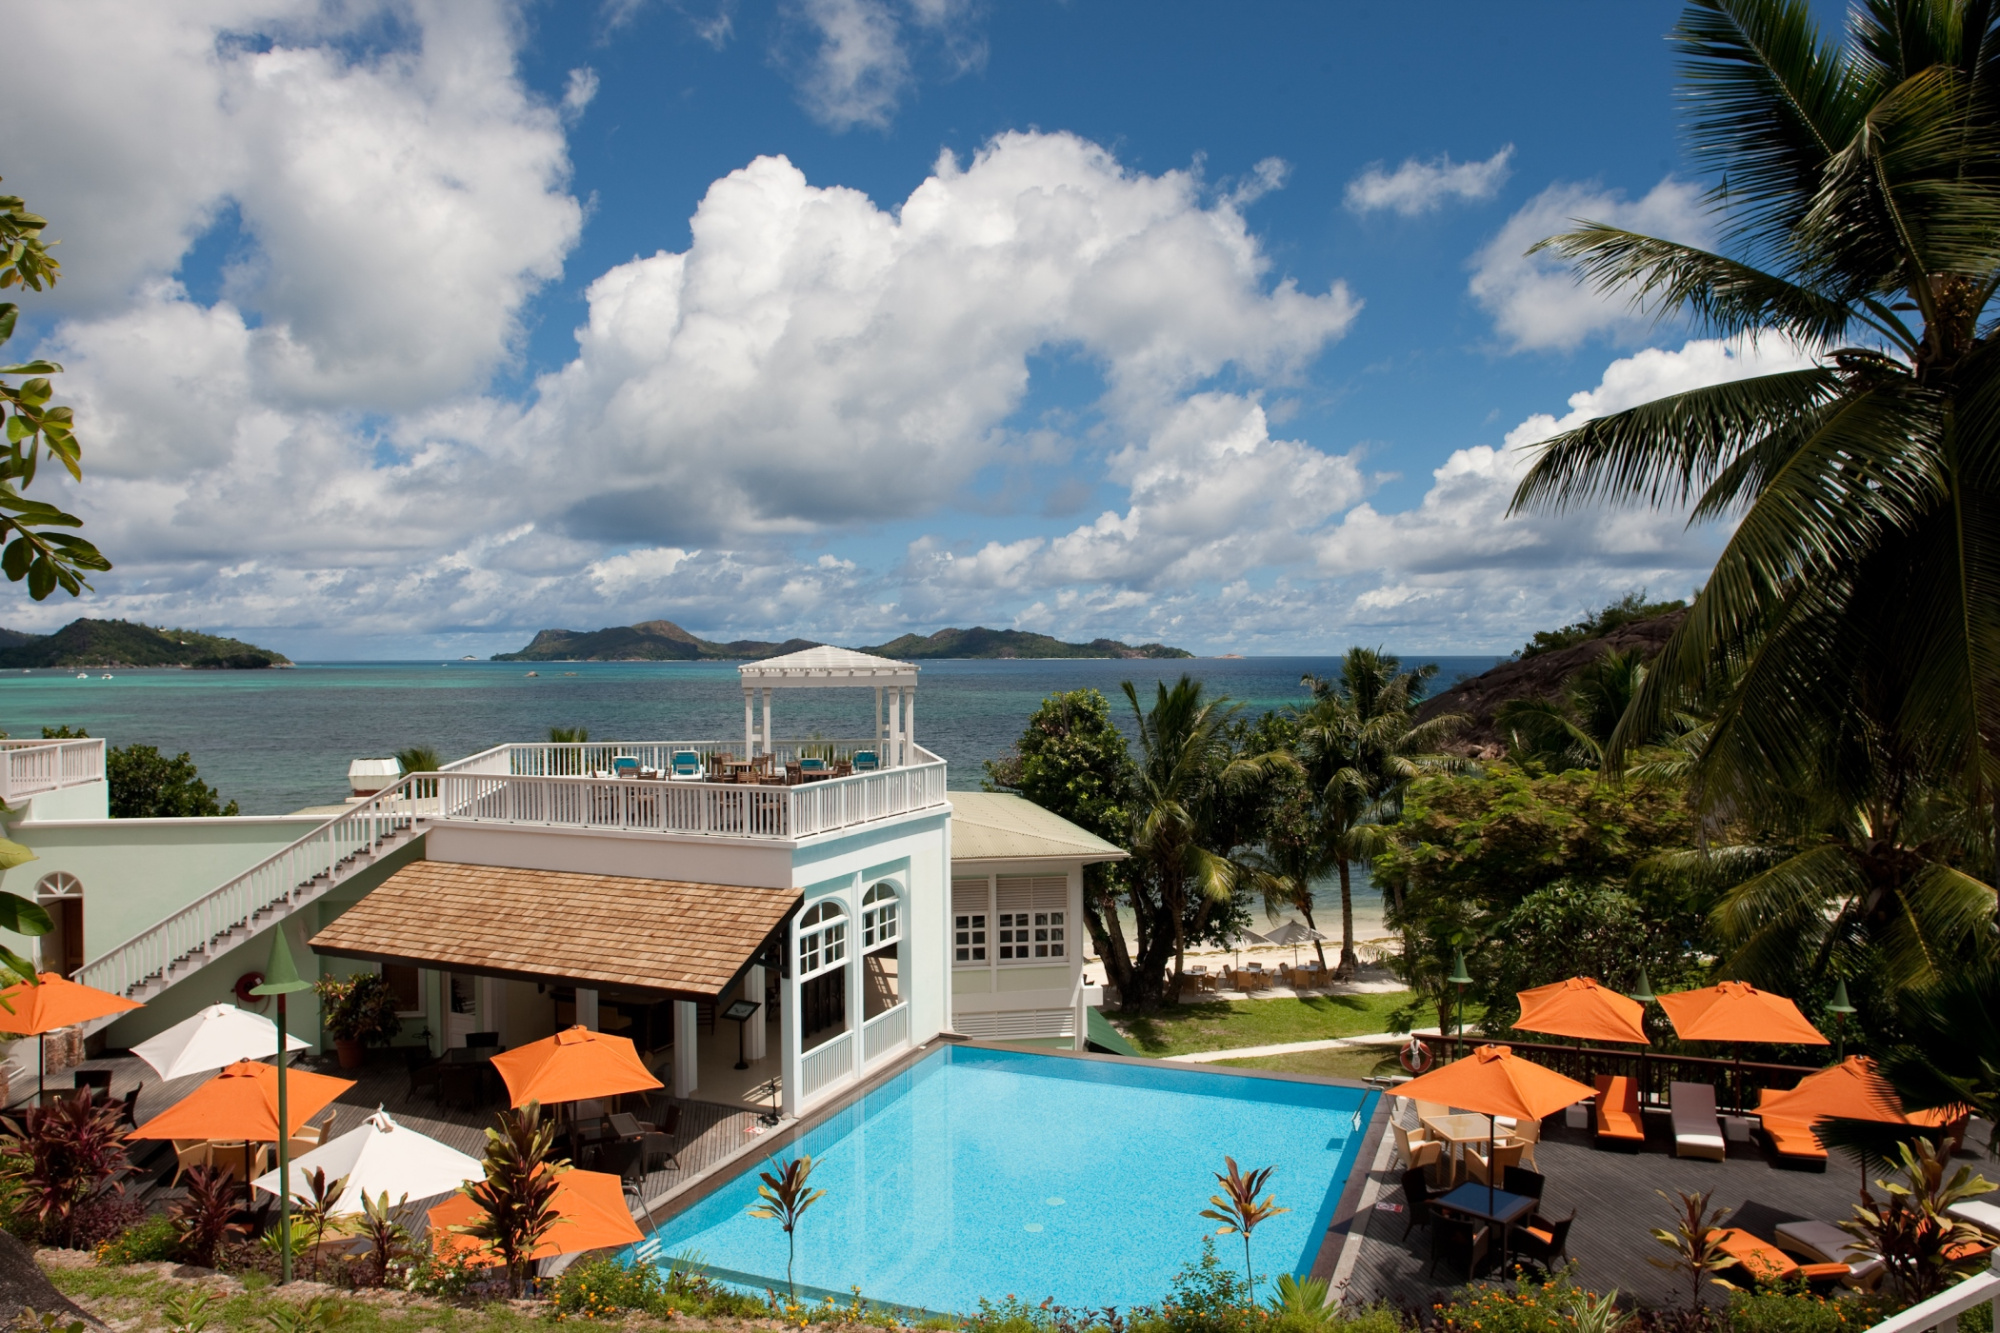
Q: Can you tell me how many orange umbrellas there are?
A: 8